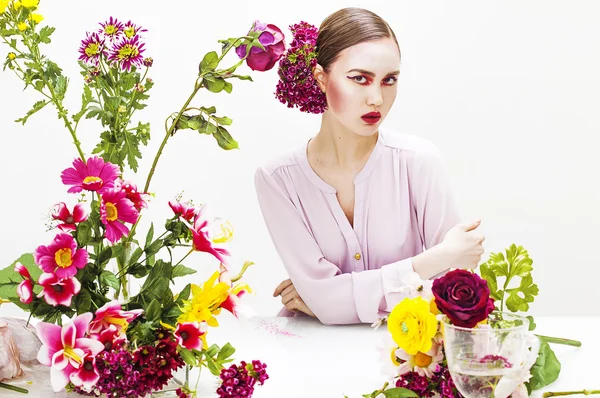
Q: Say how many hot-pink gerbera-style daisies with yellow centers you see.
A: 3